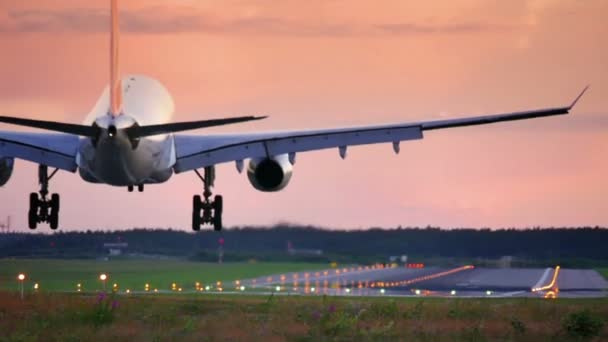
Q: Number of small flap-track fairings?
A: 4